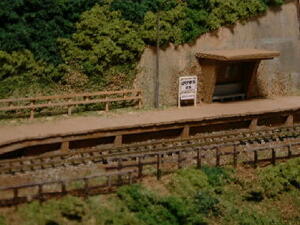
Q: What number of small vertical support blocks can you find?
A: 5